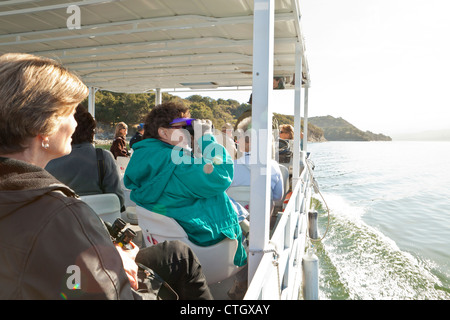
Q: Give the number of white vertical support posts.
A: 5